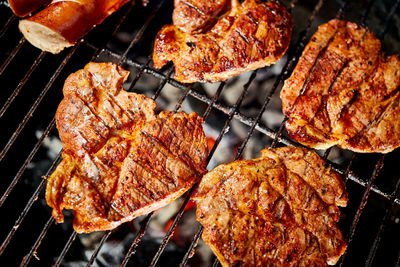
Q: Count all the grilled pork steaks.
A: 4